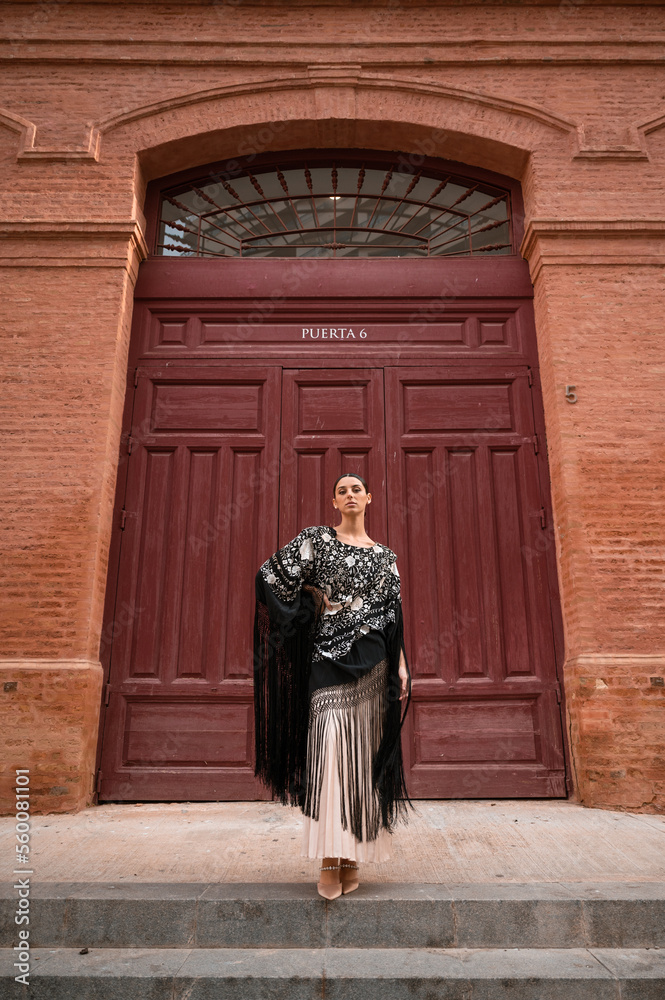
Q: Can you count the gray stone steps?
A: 2